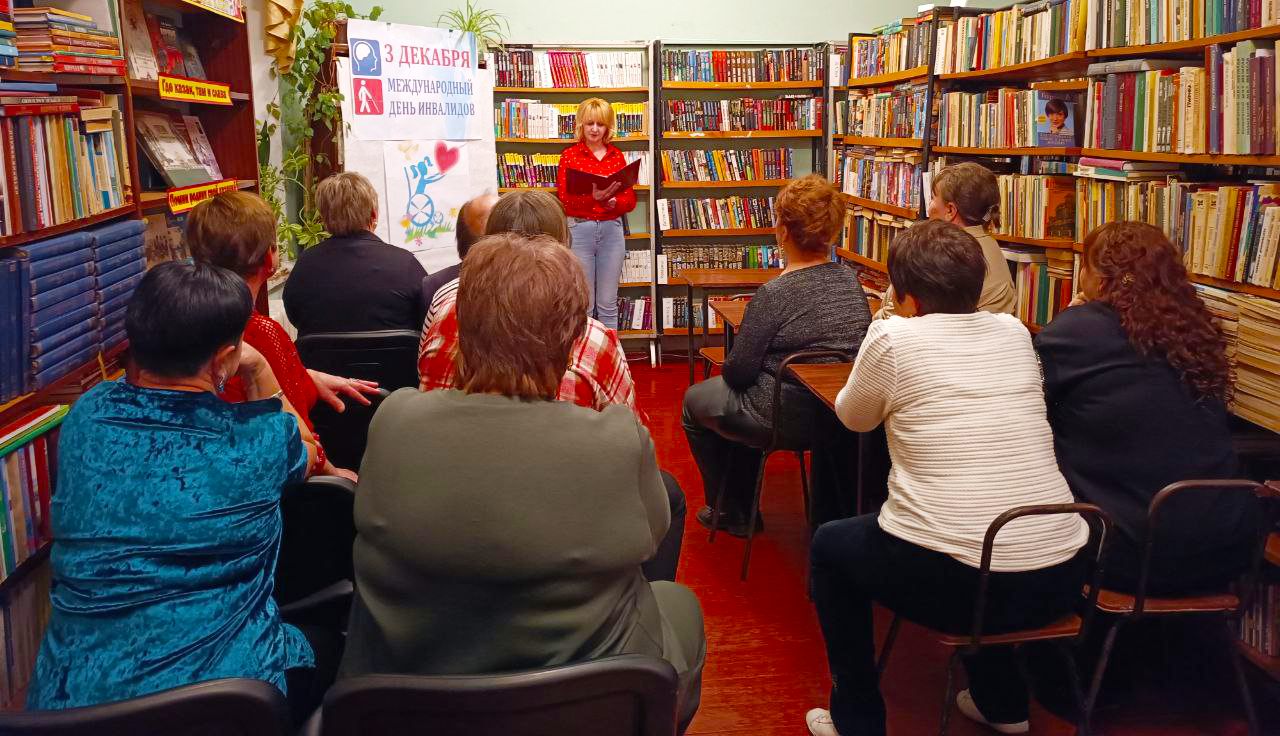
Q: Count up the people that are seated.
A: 10